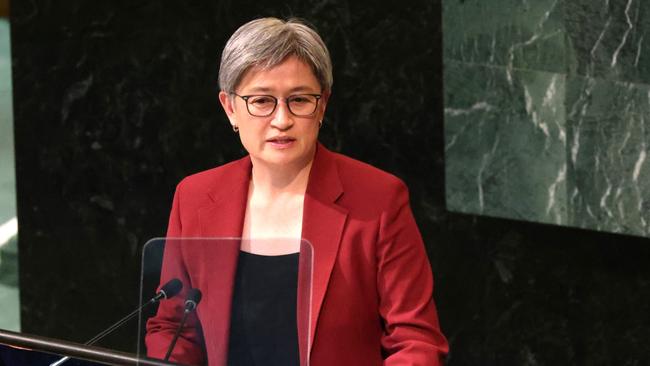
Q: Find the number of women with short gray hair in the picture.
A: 1